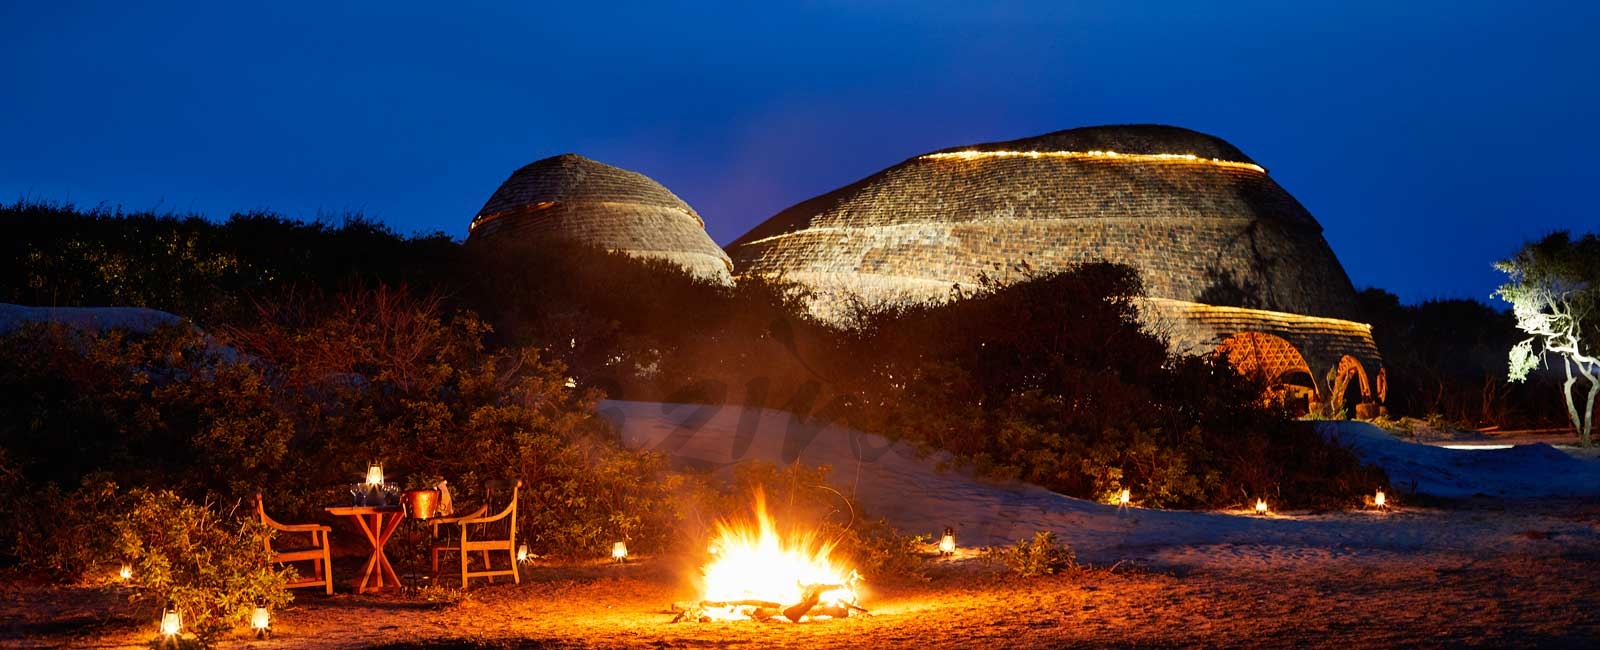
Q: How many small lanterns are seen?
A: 10